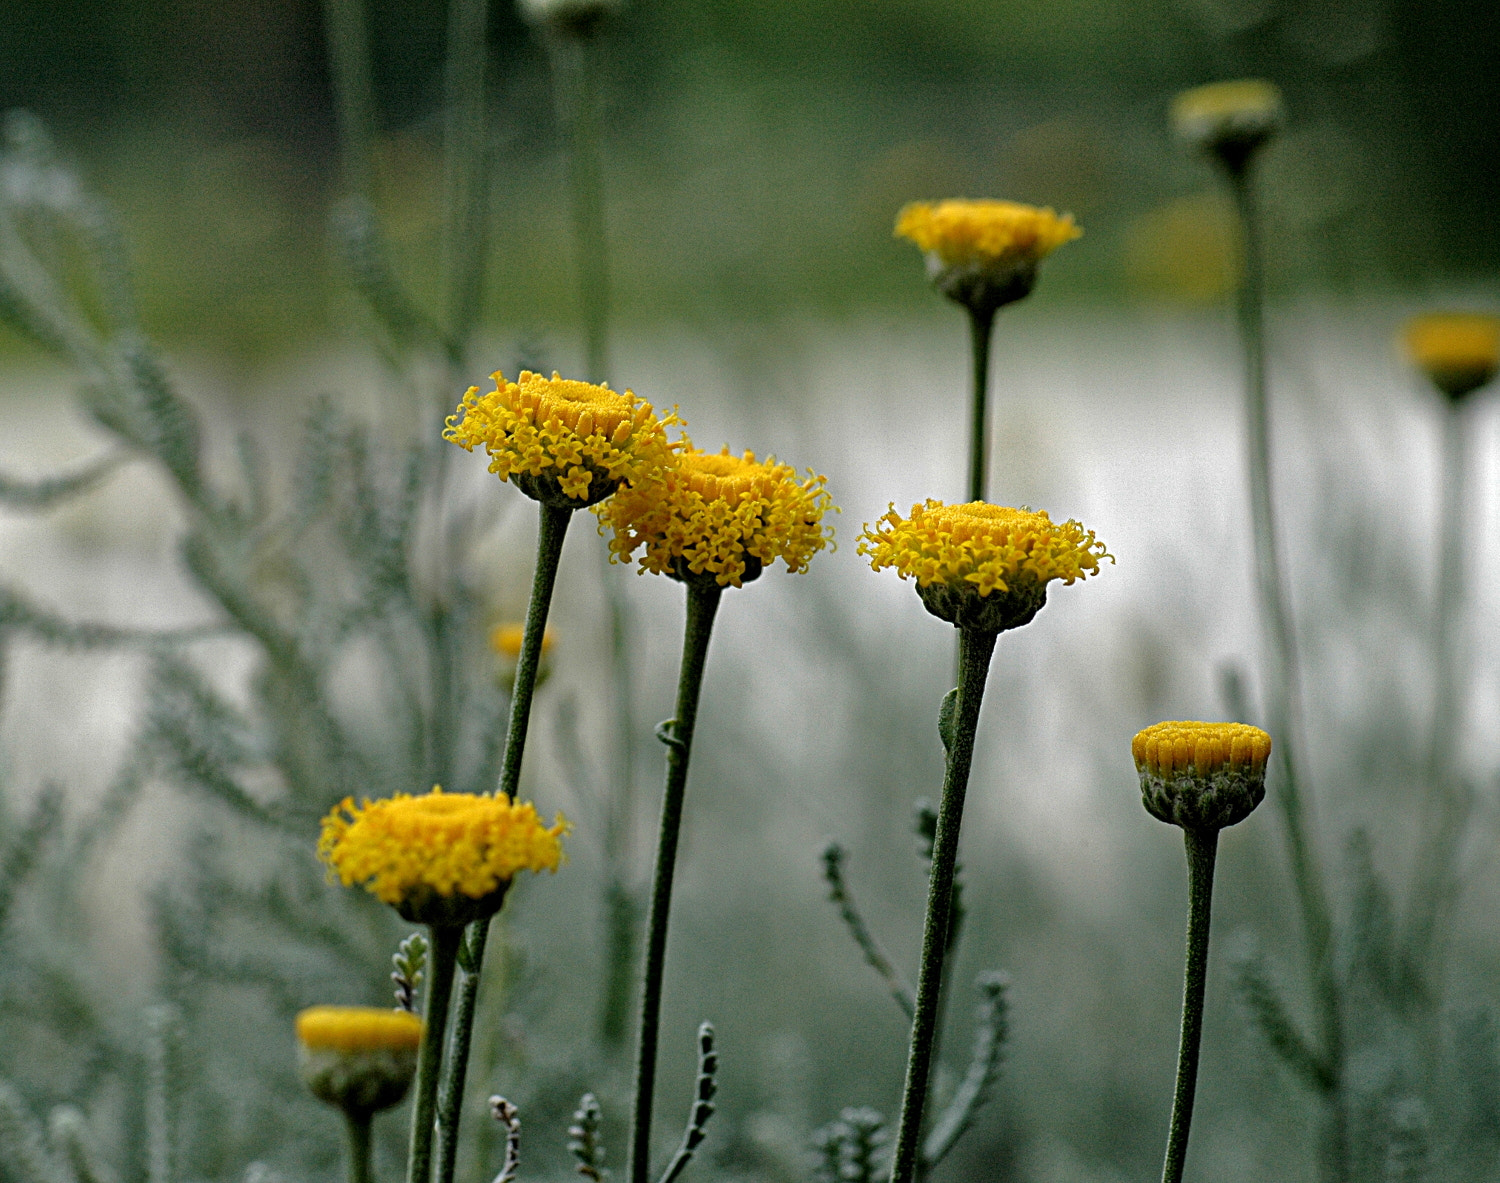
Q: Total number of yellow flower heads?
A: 10